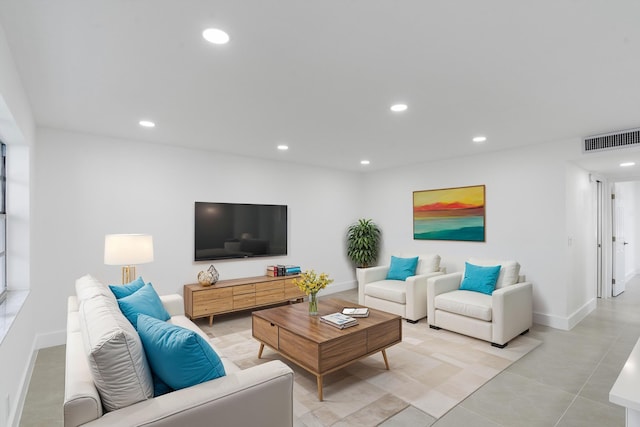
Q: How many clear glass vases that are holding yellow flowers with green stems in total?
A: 1